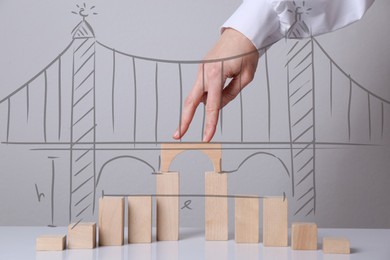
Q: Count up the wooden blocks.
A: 11